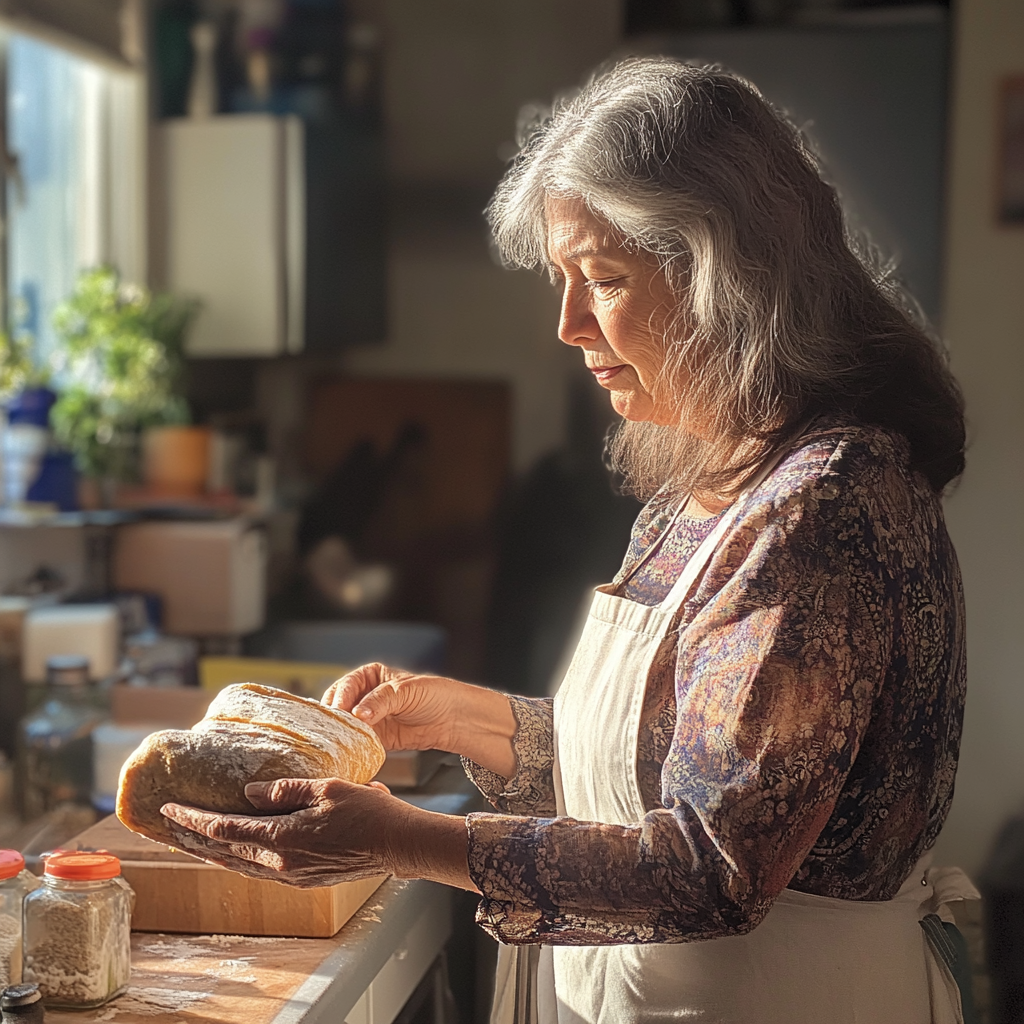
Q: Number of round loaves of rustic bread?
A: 1